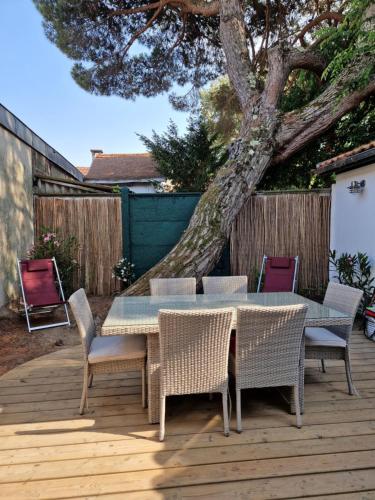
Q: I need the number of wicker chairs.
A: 6